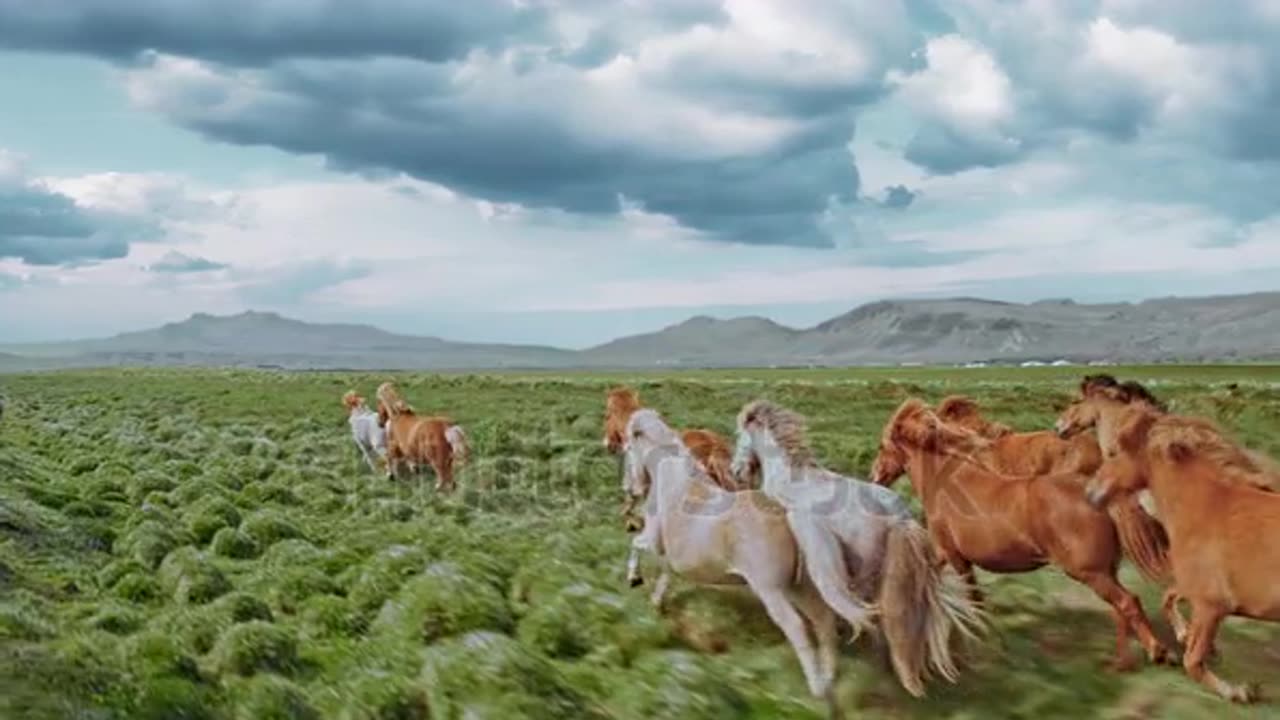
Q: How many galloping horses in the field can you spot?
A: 9